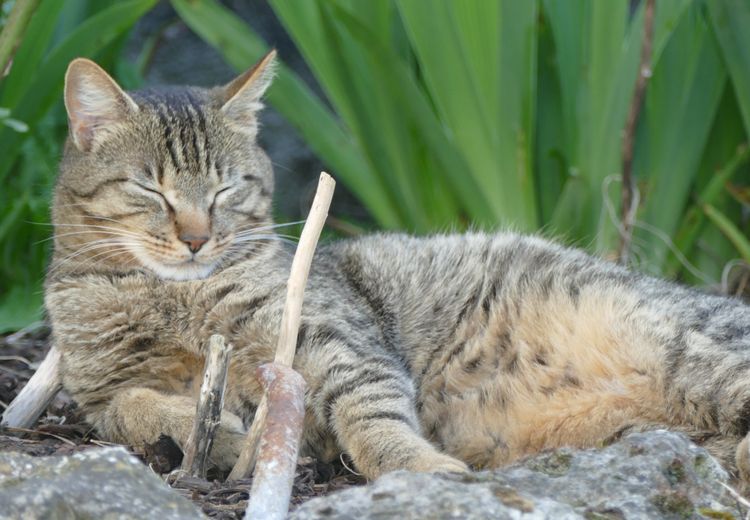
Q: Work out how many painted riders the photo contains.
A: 0